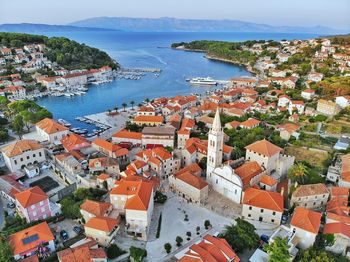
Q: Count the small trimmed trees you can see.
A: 5